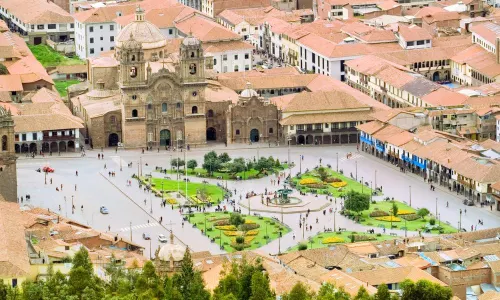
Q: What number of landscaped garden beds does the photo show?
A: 6